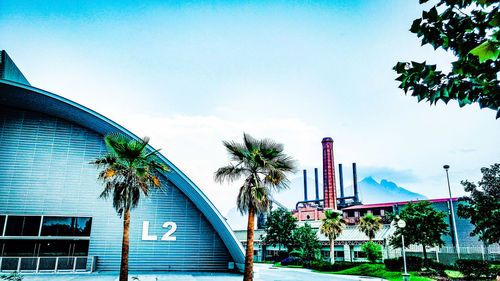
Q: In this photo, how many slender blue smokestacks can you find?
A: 4